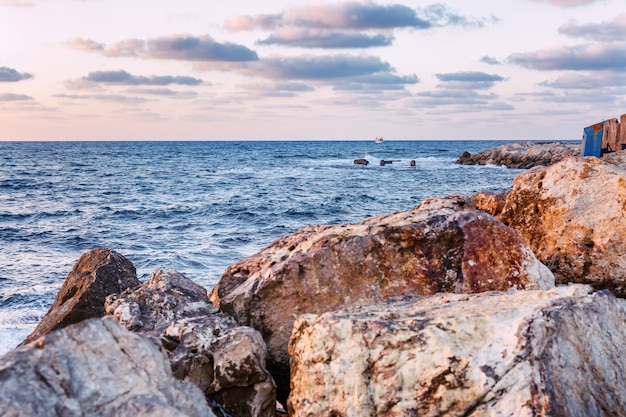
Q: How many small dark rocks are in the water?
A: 3